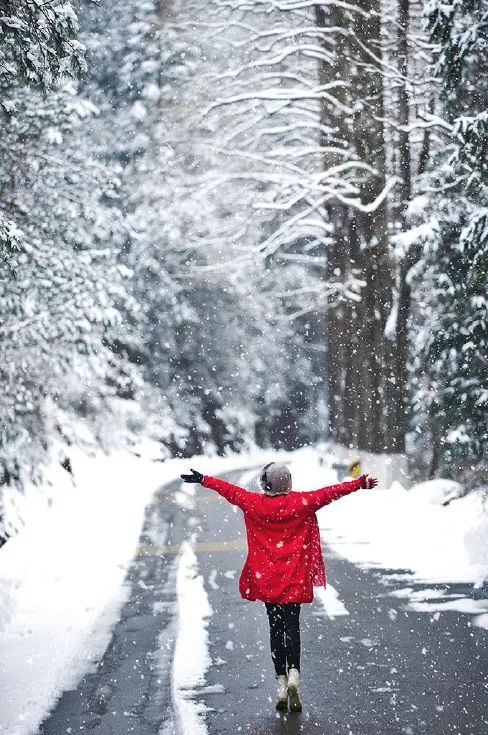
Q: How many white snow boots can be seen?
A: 2